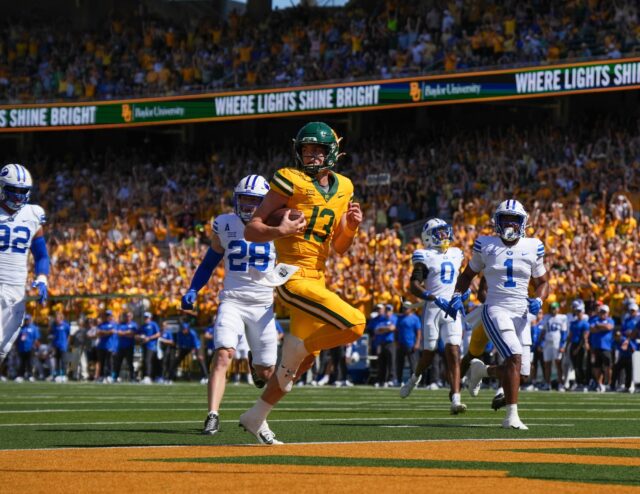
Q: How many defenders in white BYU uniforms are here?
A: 4